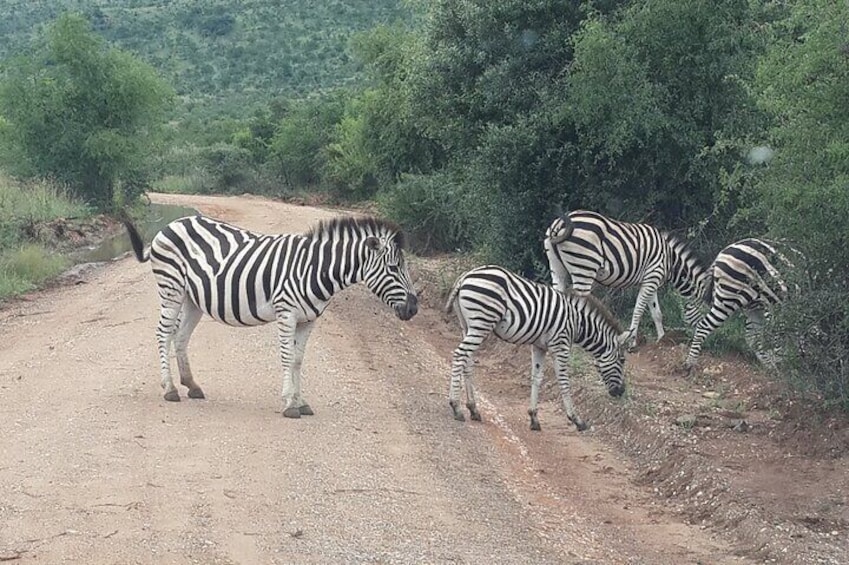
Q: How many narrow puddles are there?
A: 1